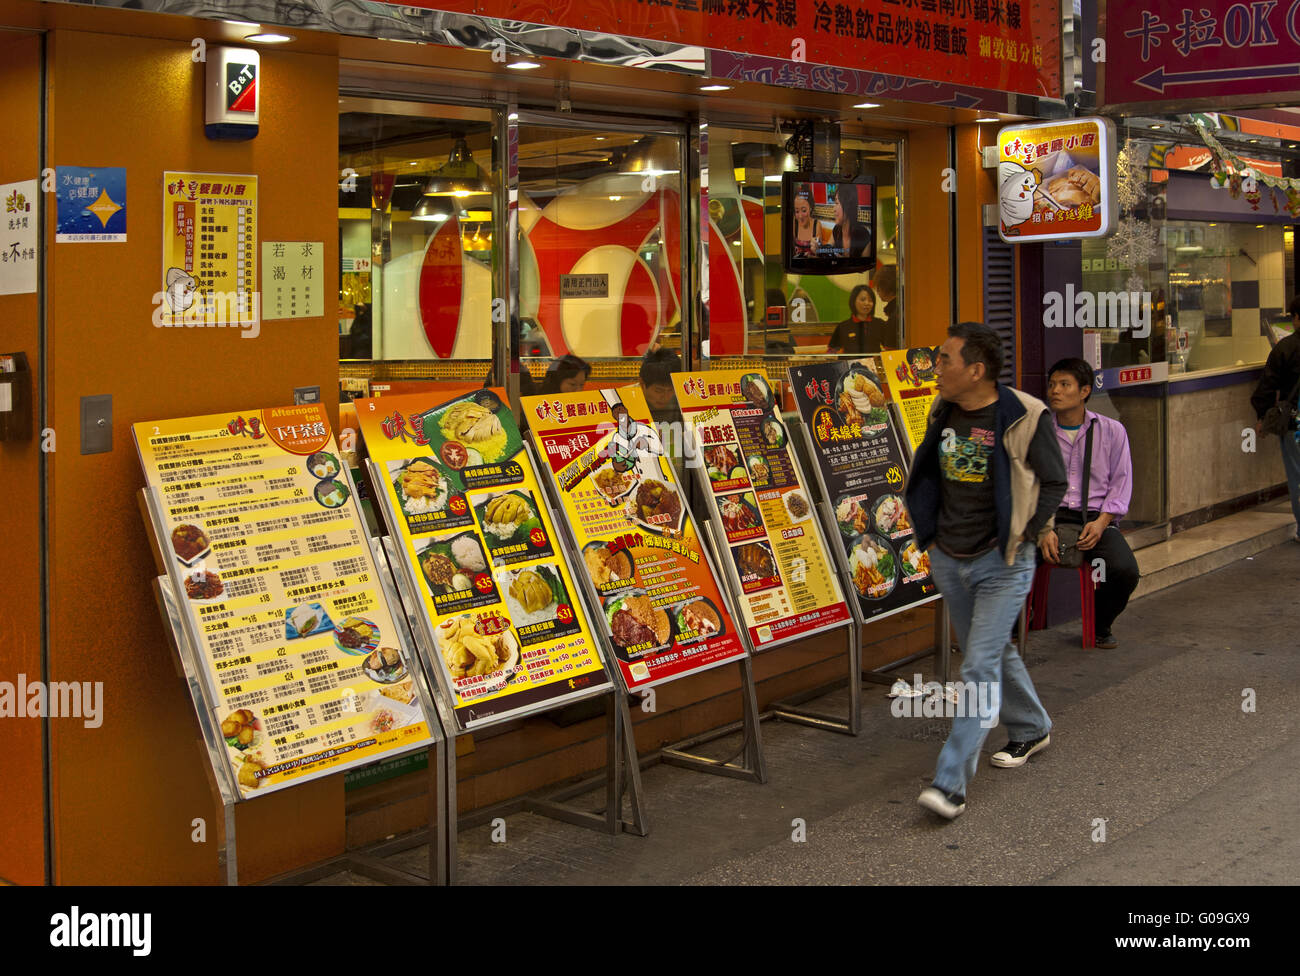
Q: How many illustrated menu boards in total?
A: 6